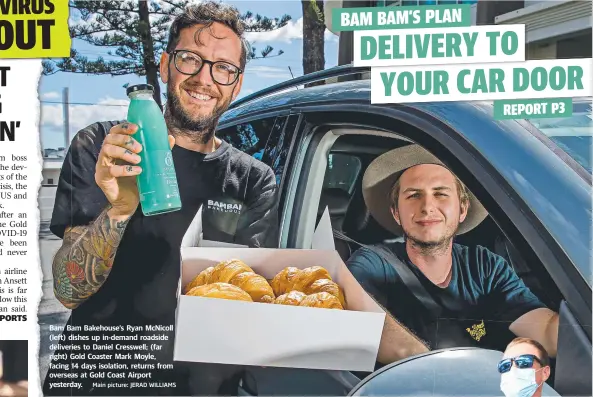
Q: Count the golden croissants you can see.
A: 4